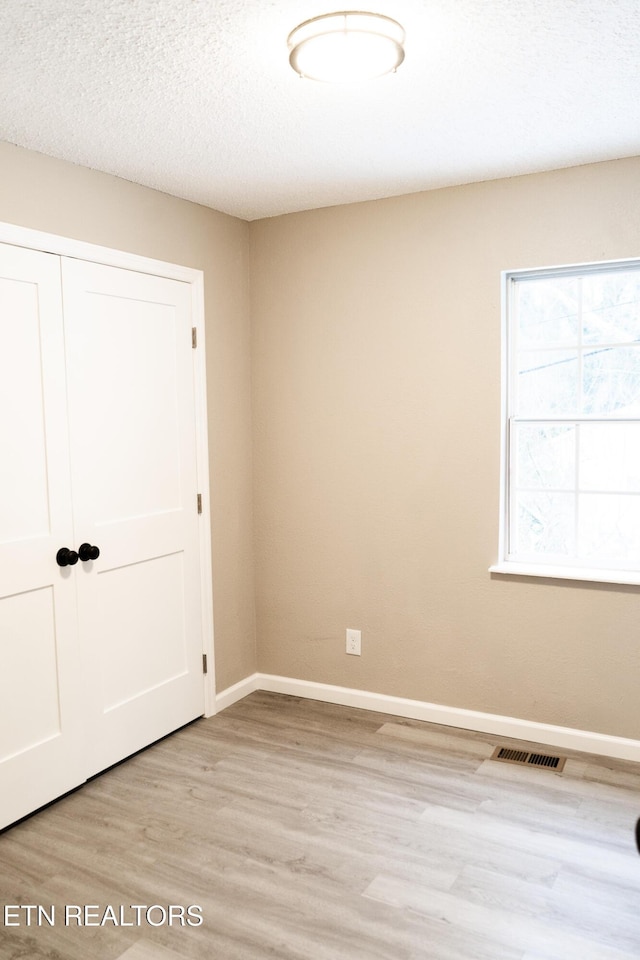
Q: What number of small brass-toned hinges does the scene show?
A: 3